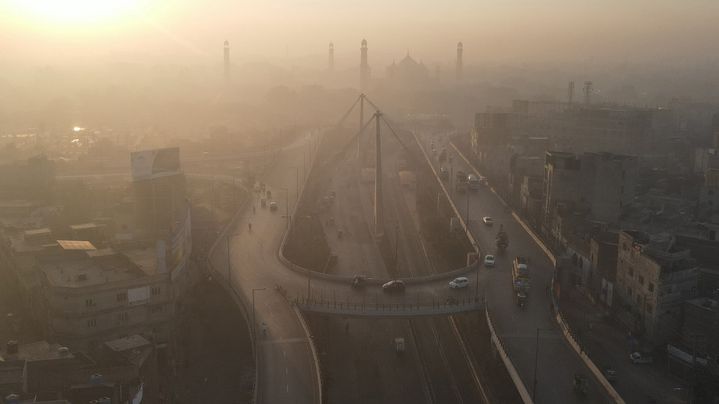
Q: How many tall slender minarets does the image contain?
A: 4